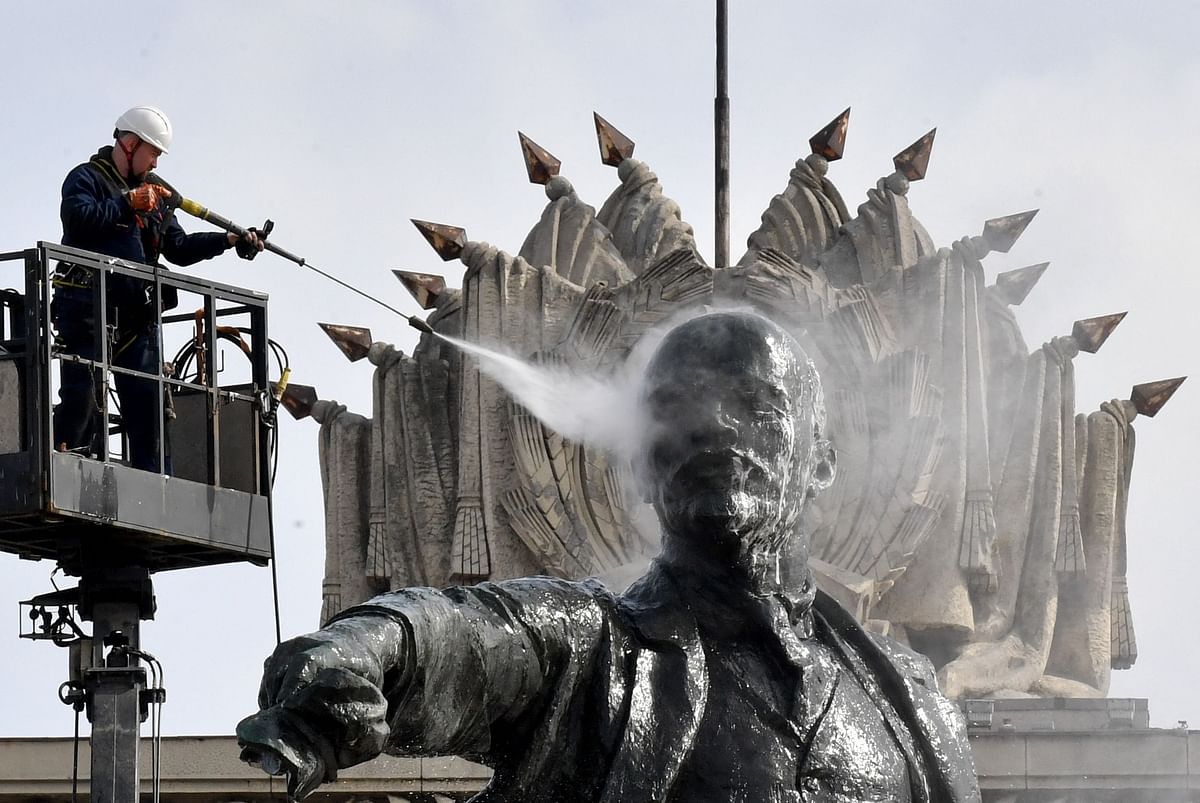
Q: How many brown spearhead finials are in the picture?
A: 12